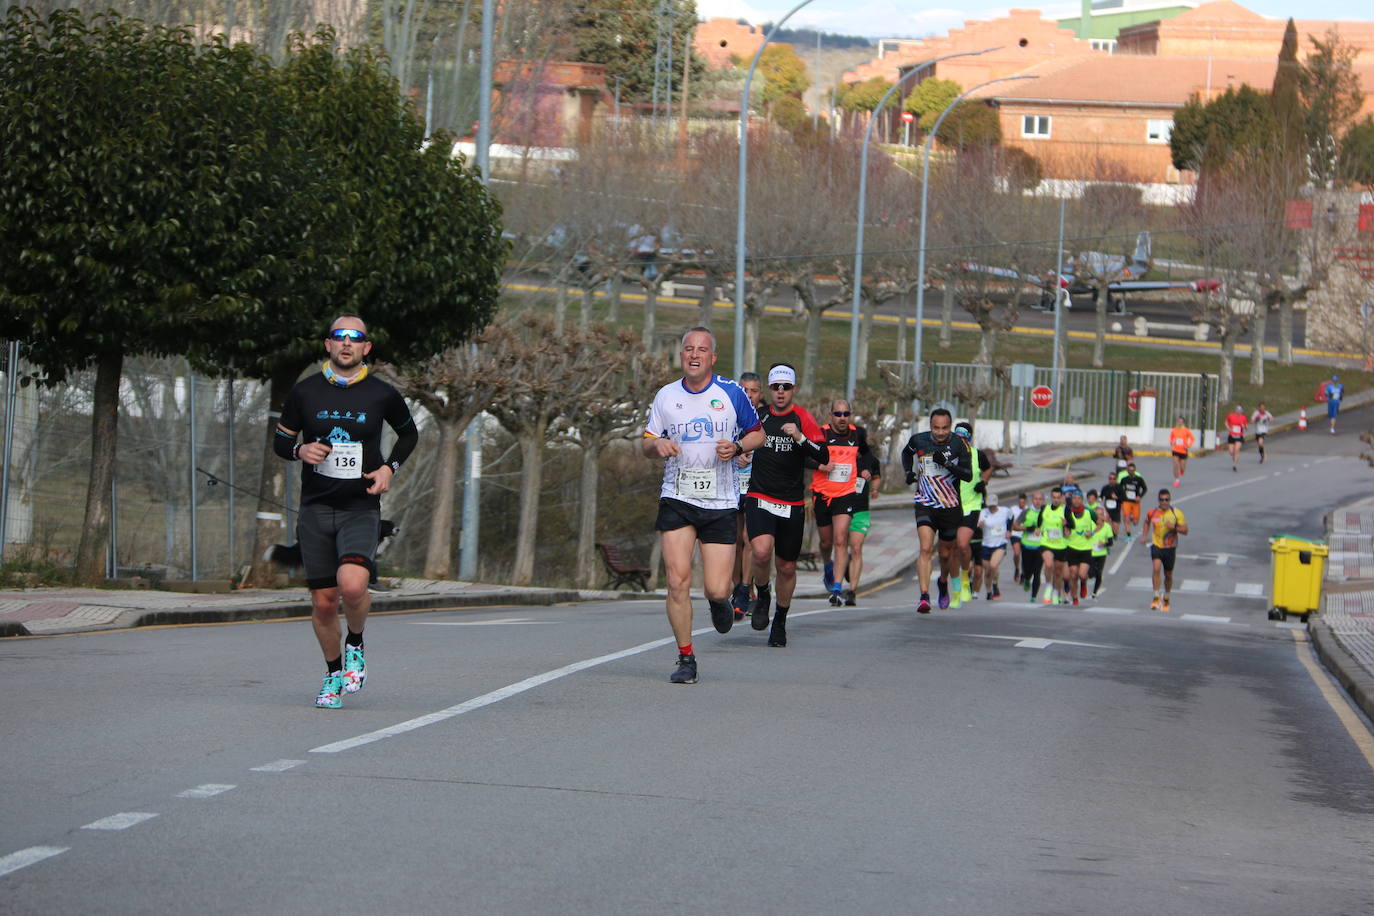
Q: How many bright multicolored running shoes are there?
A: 2